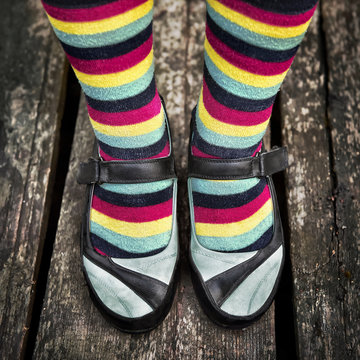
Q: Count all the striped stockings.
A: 2